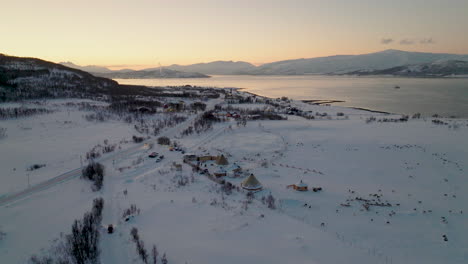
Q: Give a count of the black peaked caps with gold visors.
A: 0